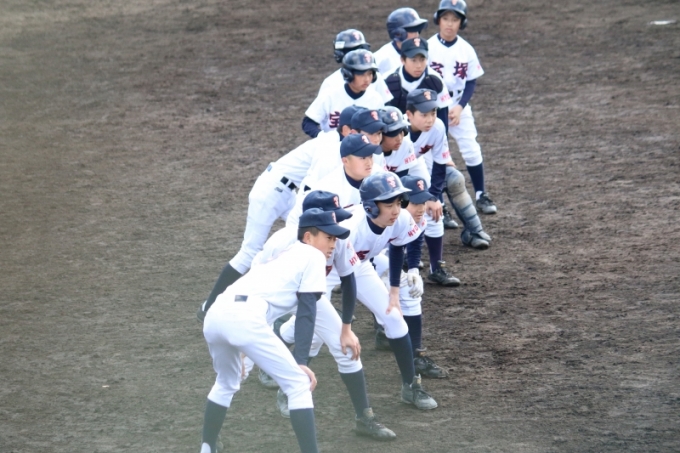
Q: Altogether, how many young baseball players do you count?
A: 14